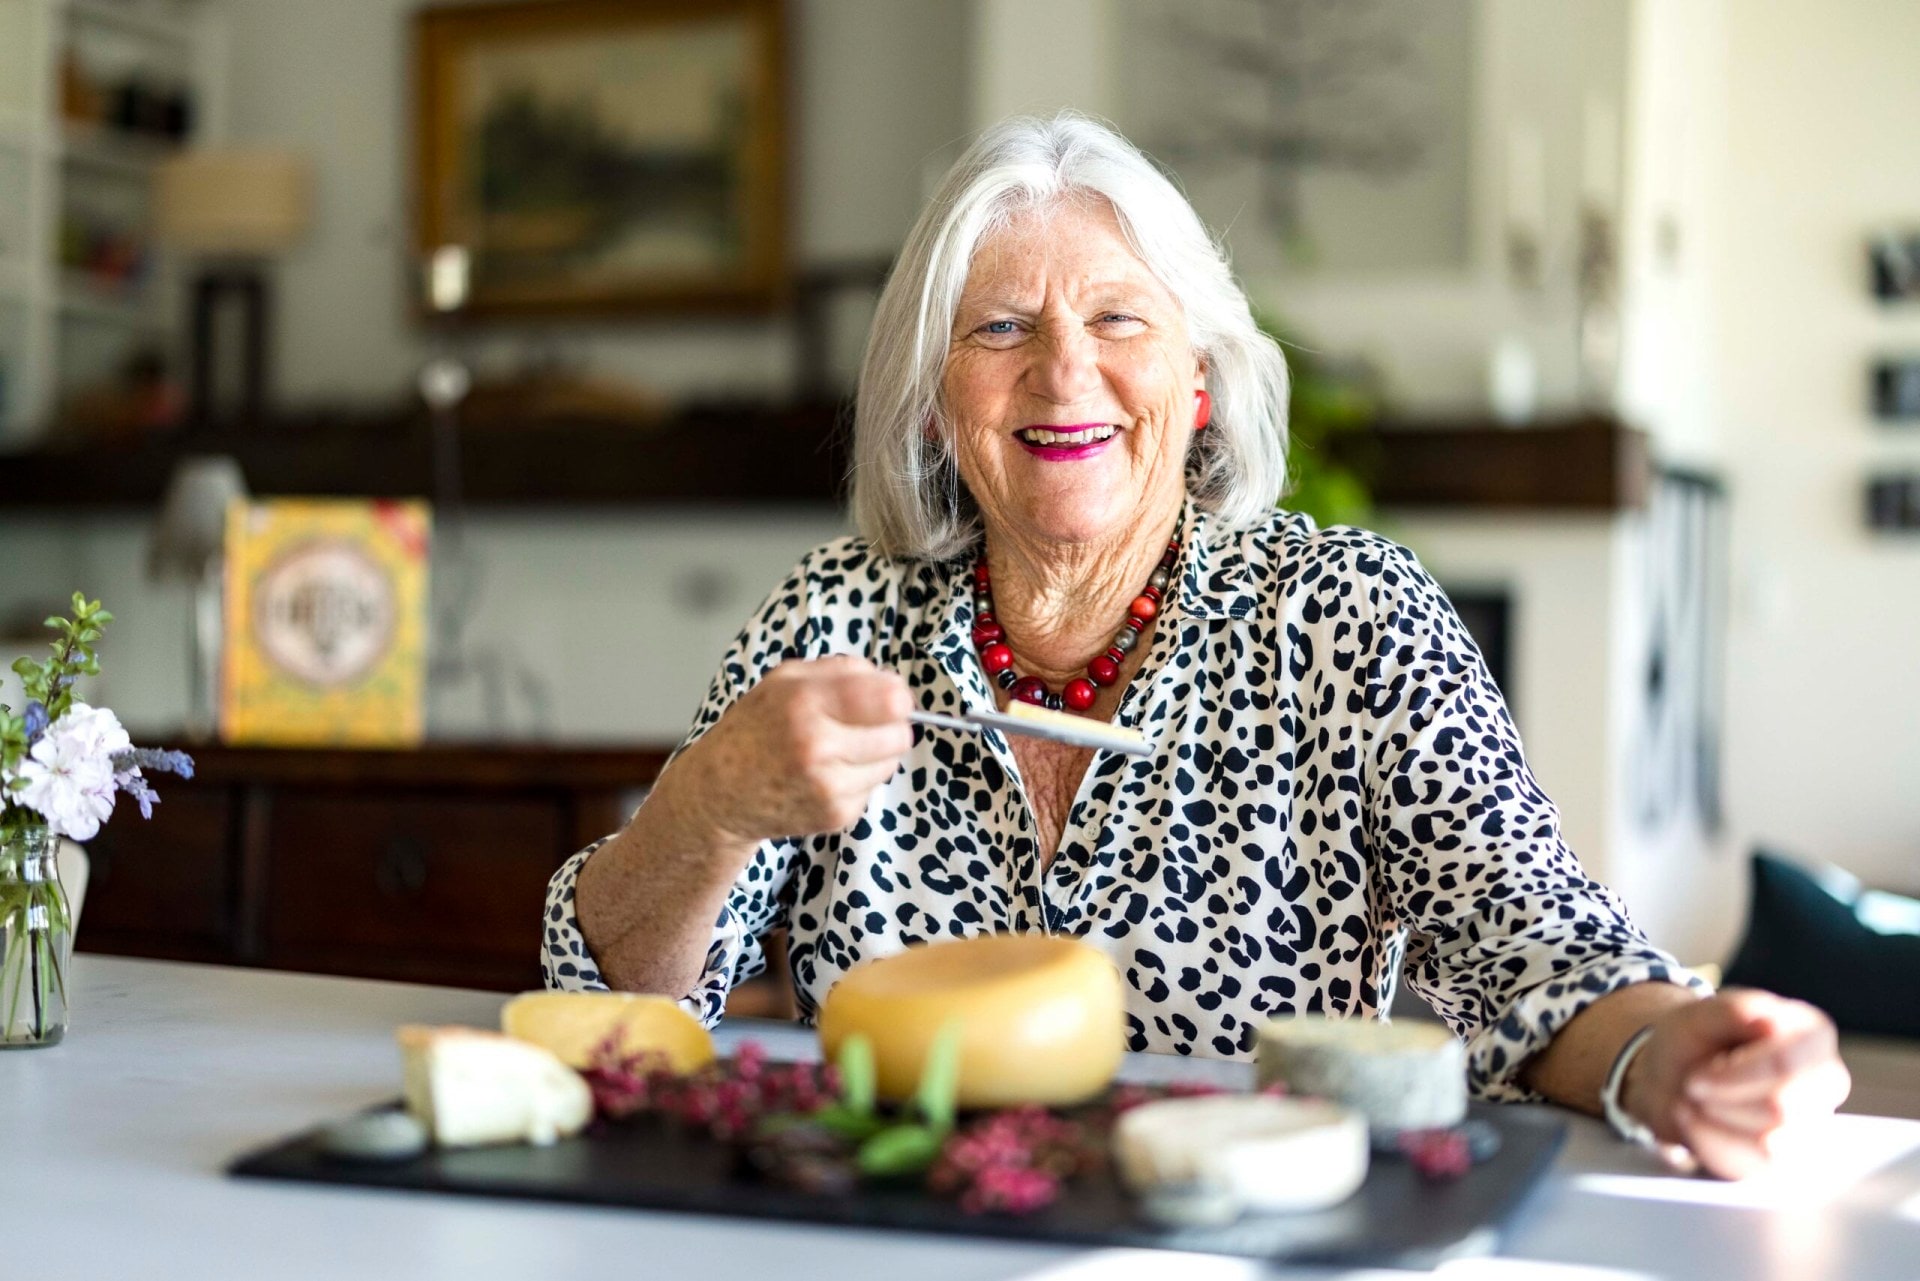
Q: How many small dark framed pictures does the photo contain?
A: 3